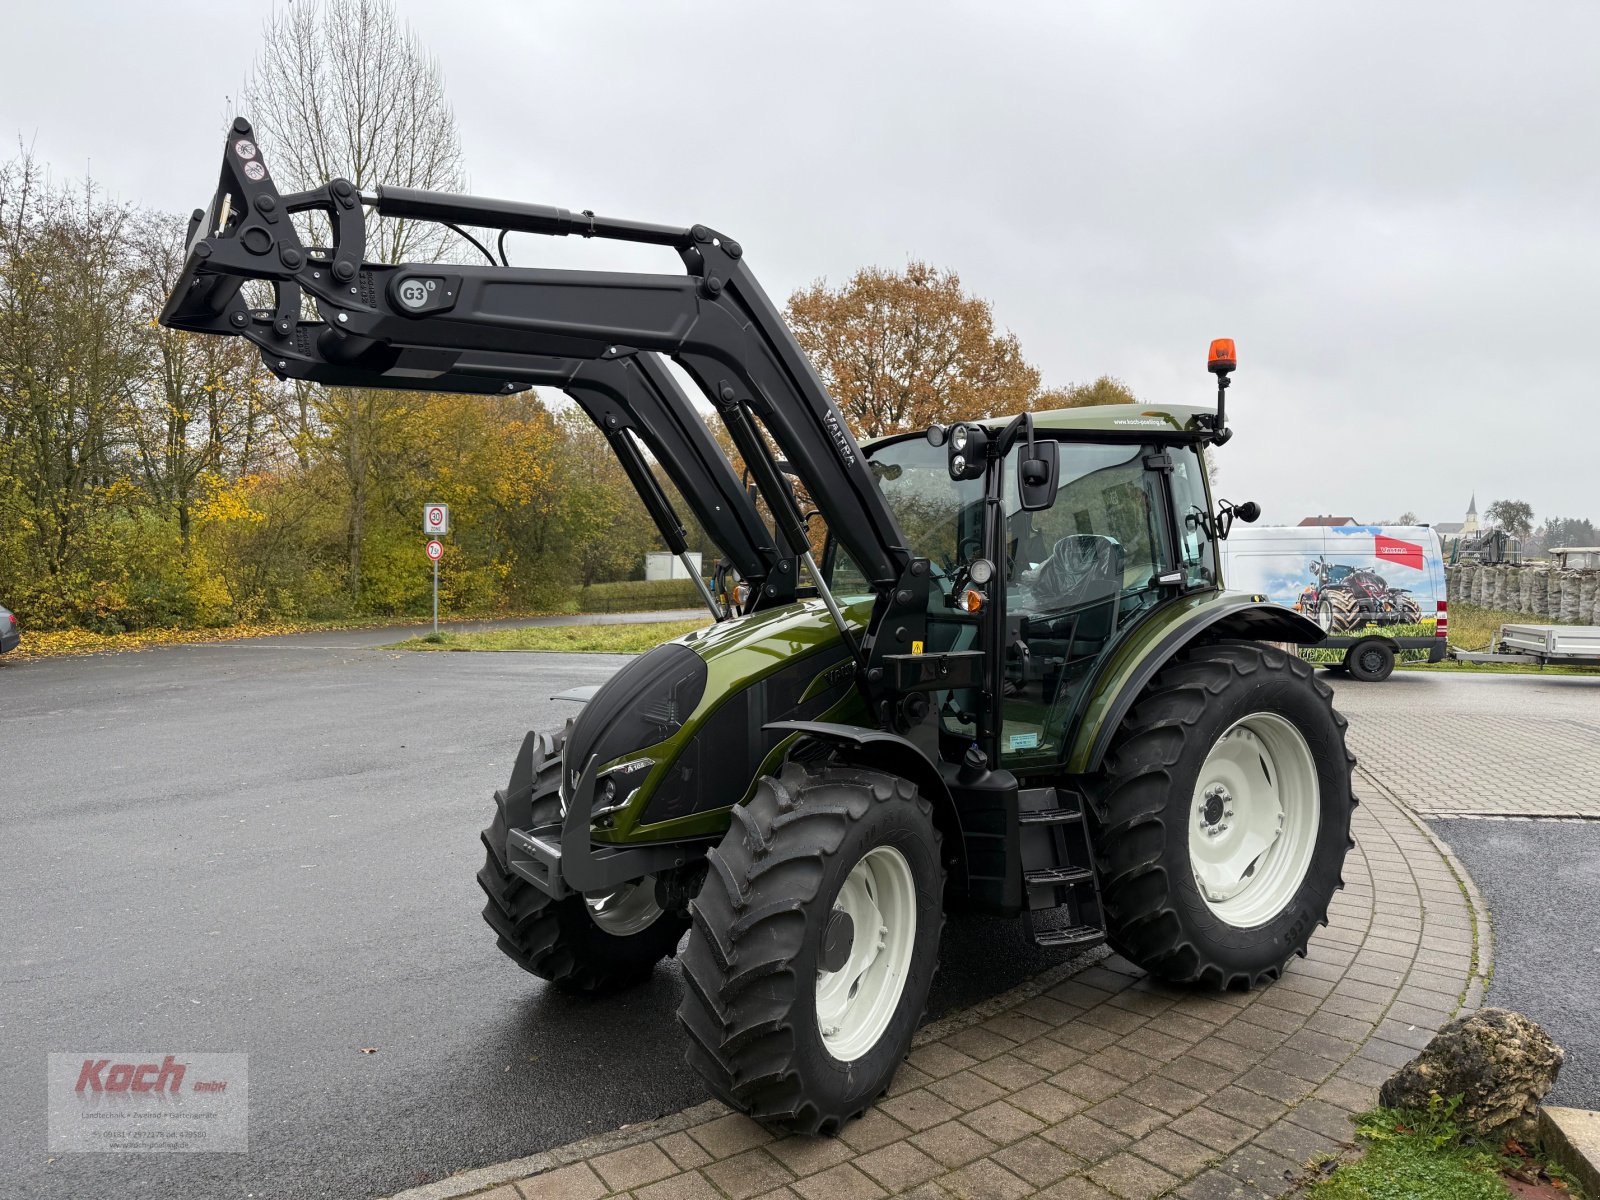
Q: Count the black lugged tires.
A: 3